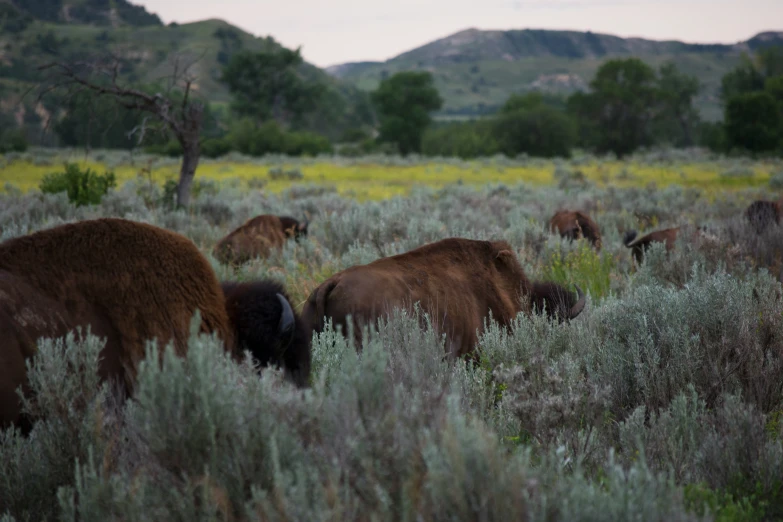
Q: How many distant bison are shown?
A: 4